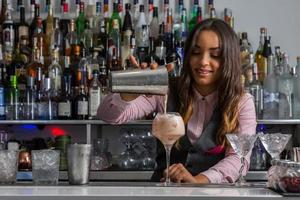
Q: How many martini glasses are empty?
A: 2